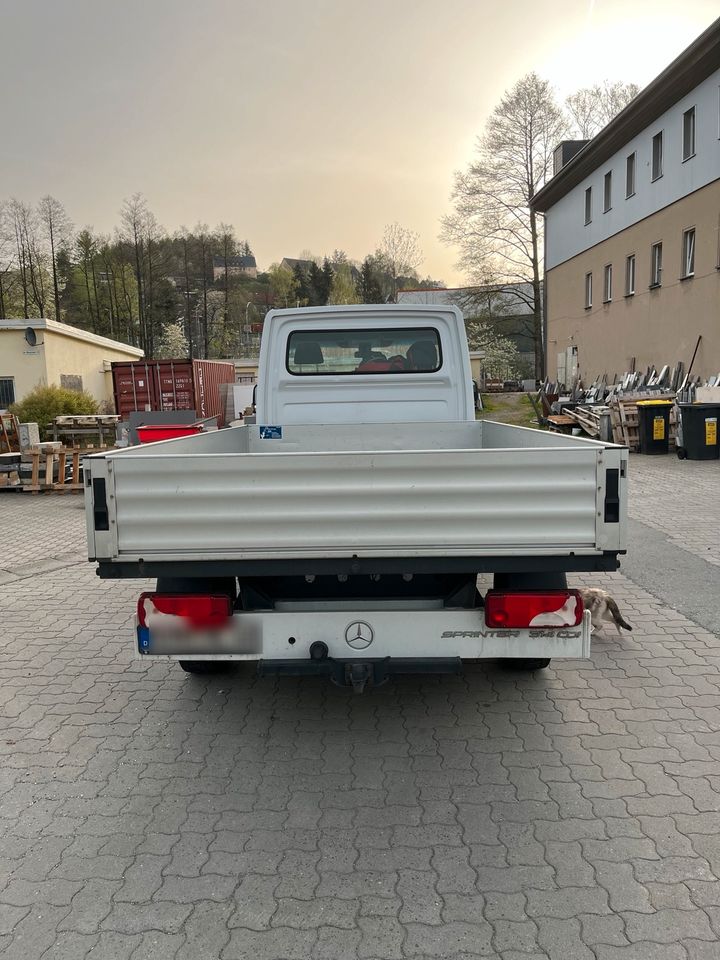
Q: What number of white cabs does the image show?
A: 1